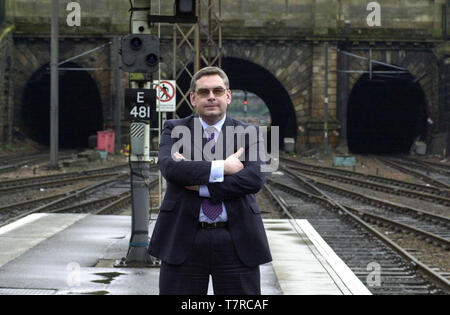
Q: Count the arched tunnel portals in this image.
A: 3